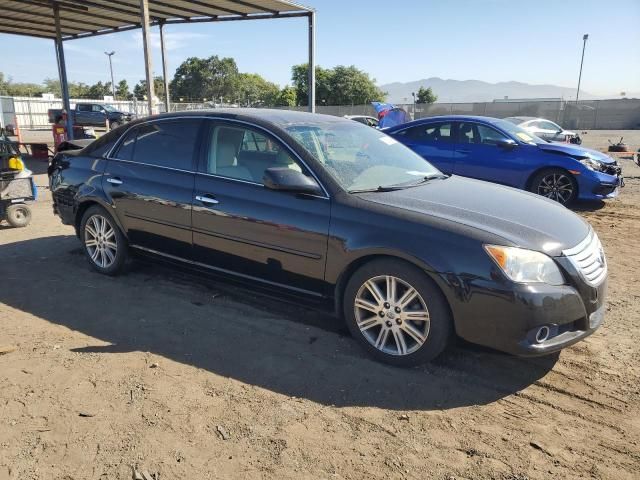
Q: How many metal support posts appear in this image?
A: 4